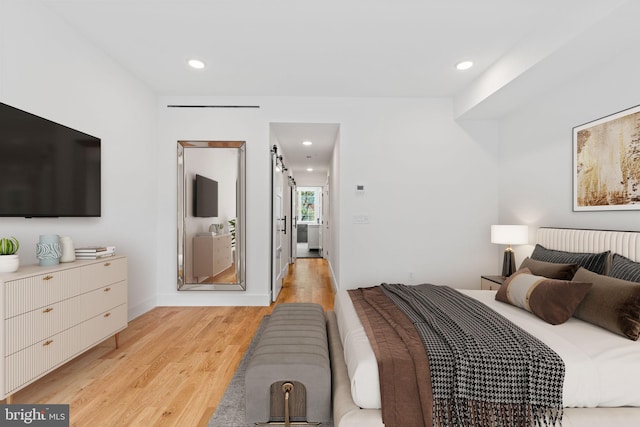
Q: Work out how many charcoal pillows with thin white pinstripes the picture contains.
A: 2